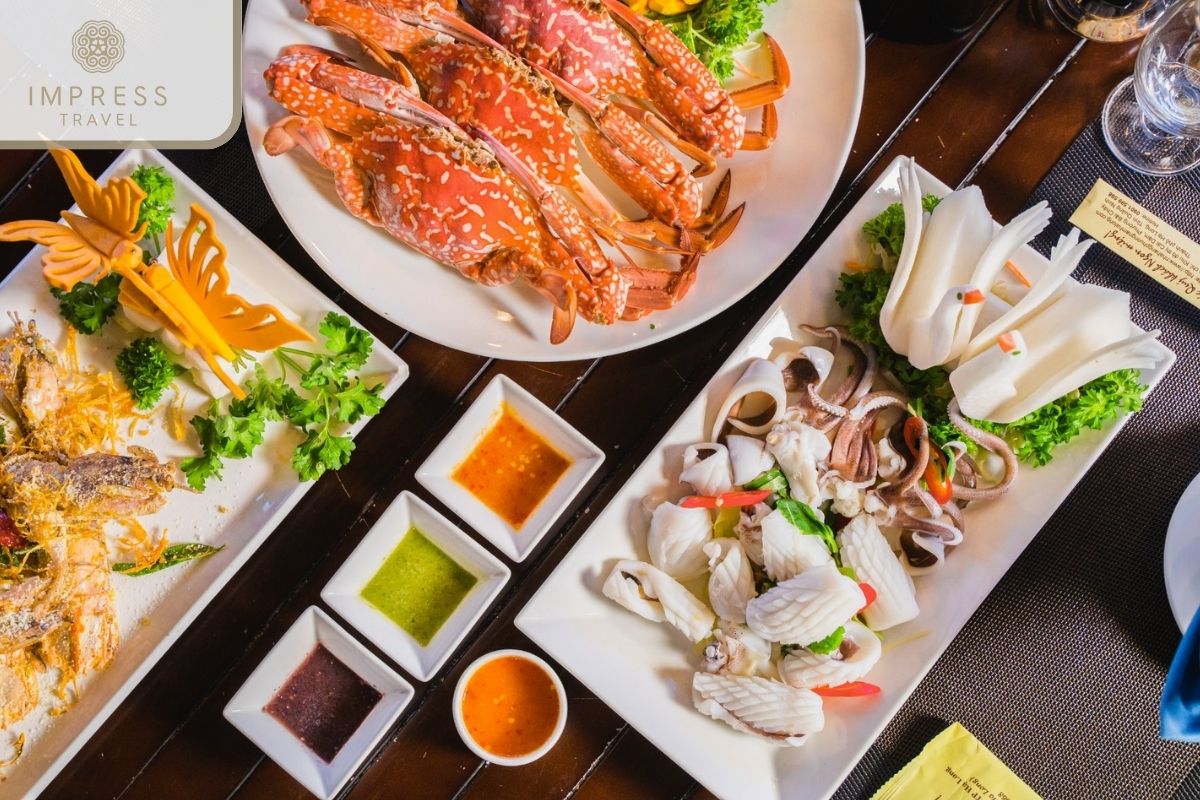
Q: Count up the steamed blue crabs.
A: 3